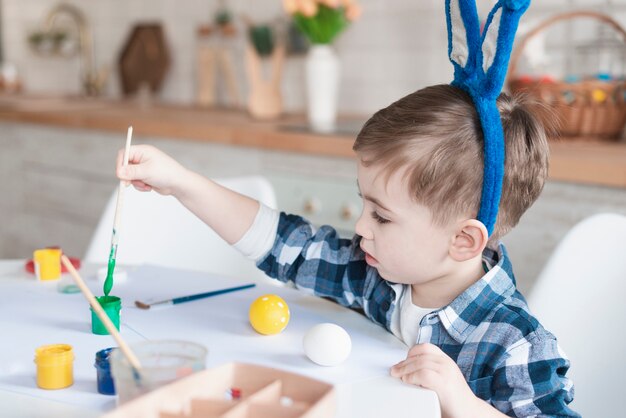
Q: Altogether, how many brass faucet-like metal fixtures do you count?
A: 1